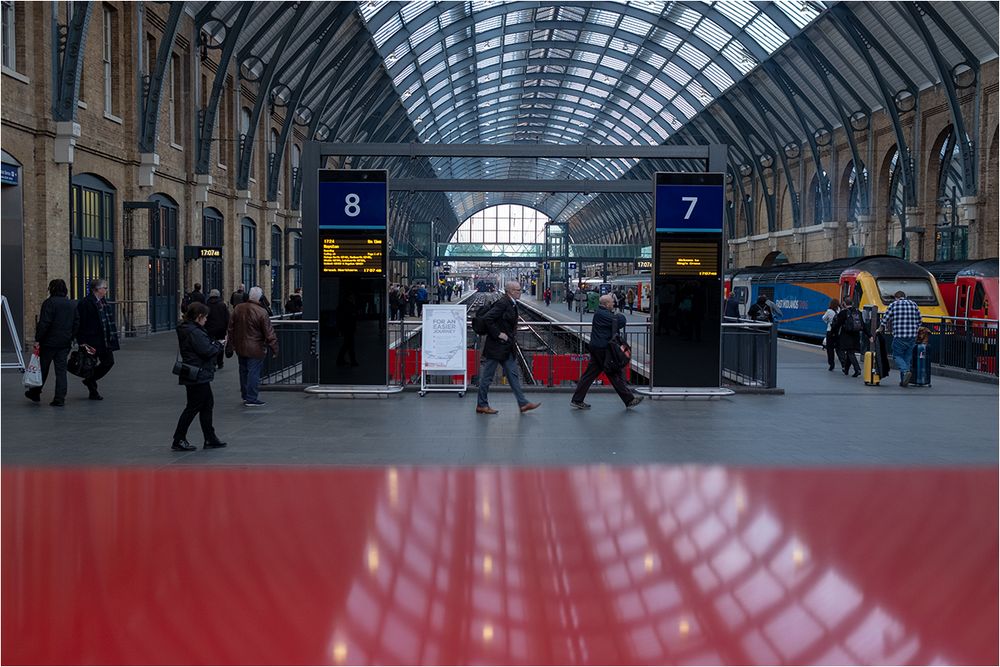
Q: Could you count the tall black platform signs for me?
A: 2